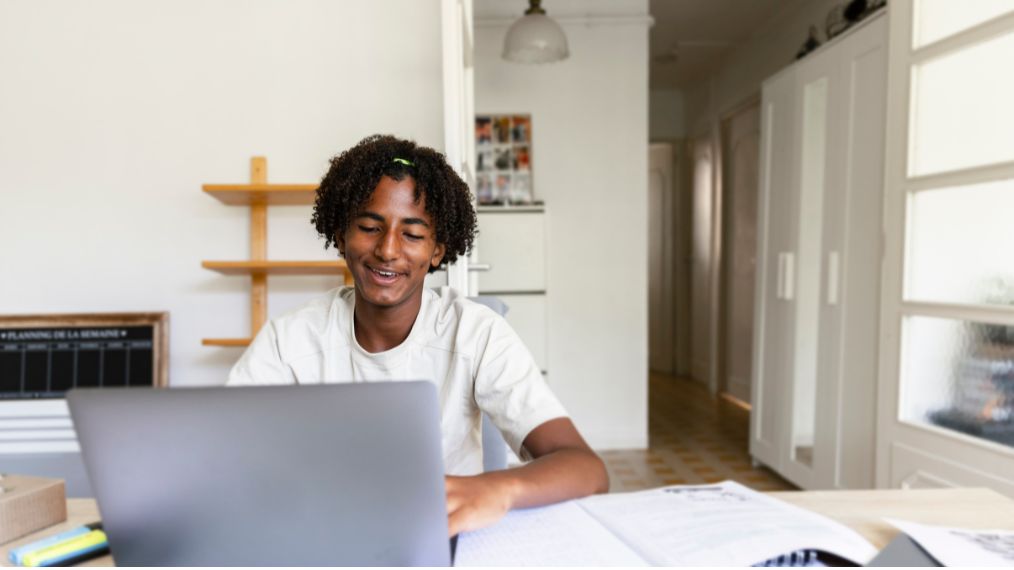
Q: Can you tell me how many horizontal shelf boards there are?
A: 3